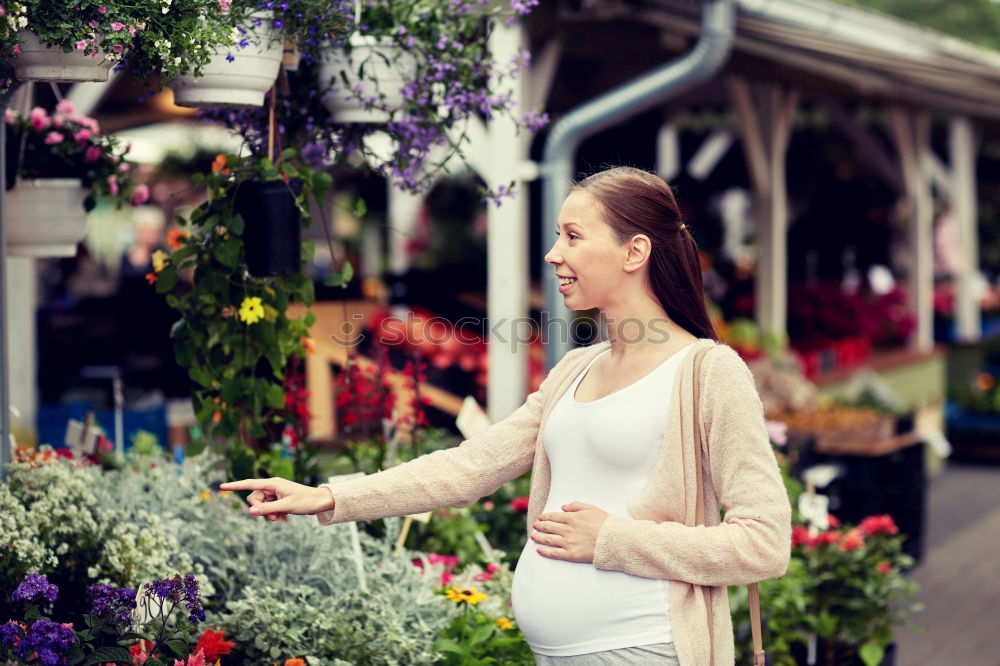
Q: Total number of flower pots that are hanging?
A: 5